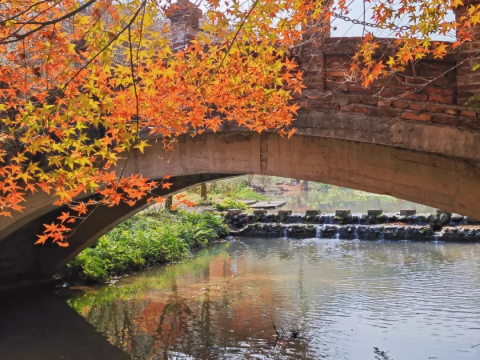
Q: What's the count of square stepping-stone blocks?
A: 8